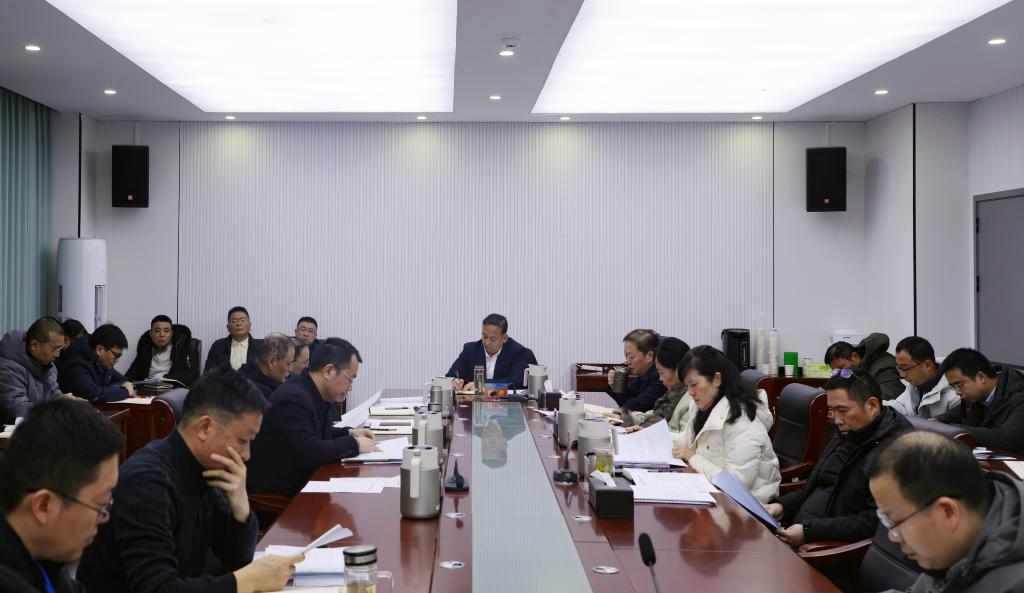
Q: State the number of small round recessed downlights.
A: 10